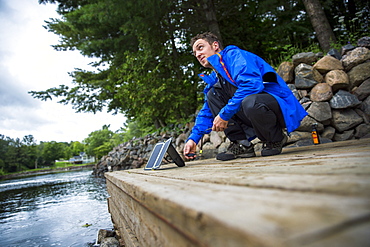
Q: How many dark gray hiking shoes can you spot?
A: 2